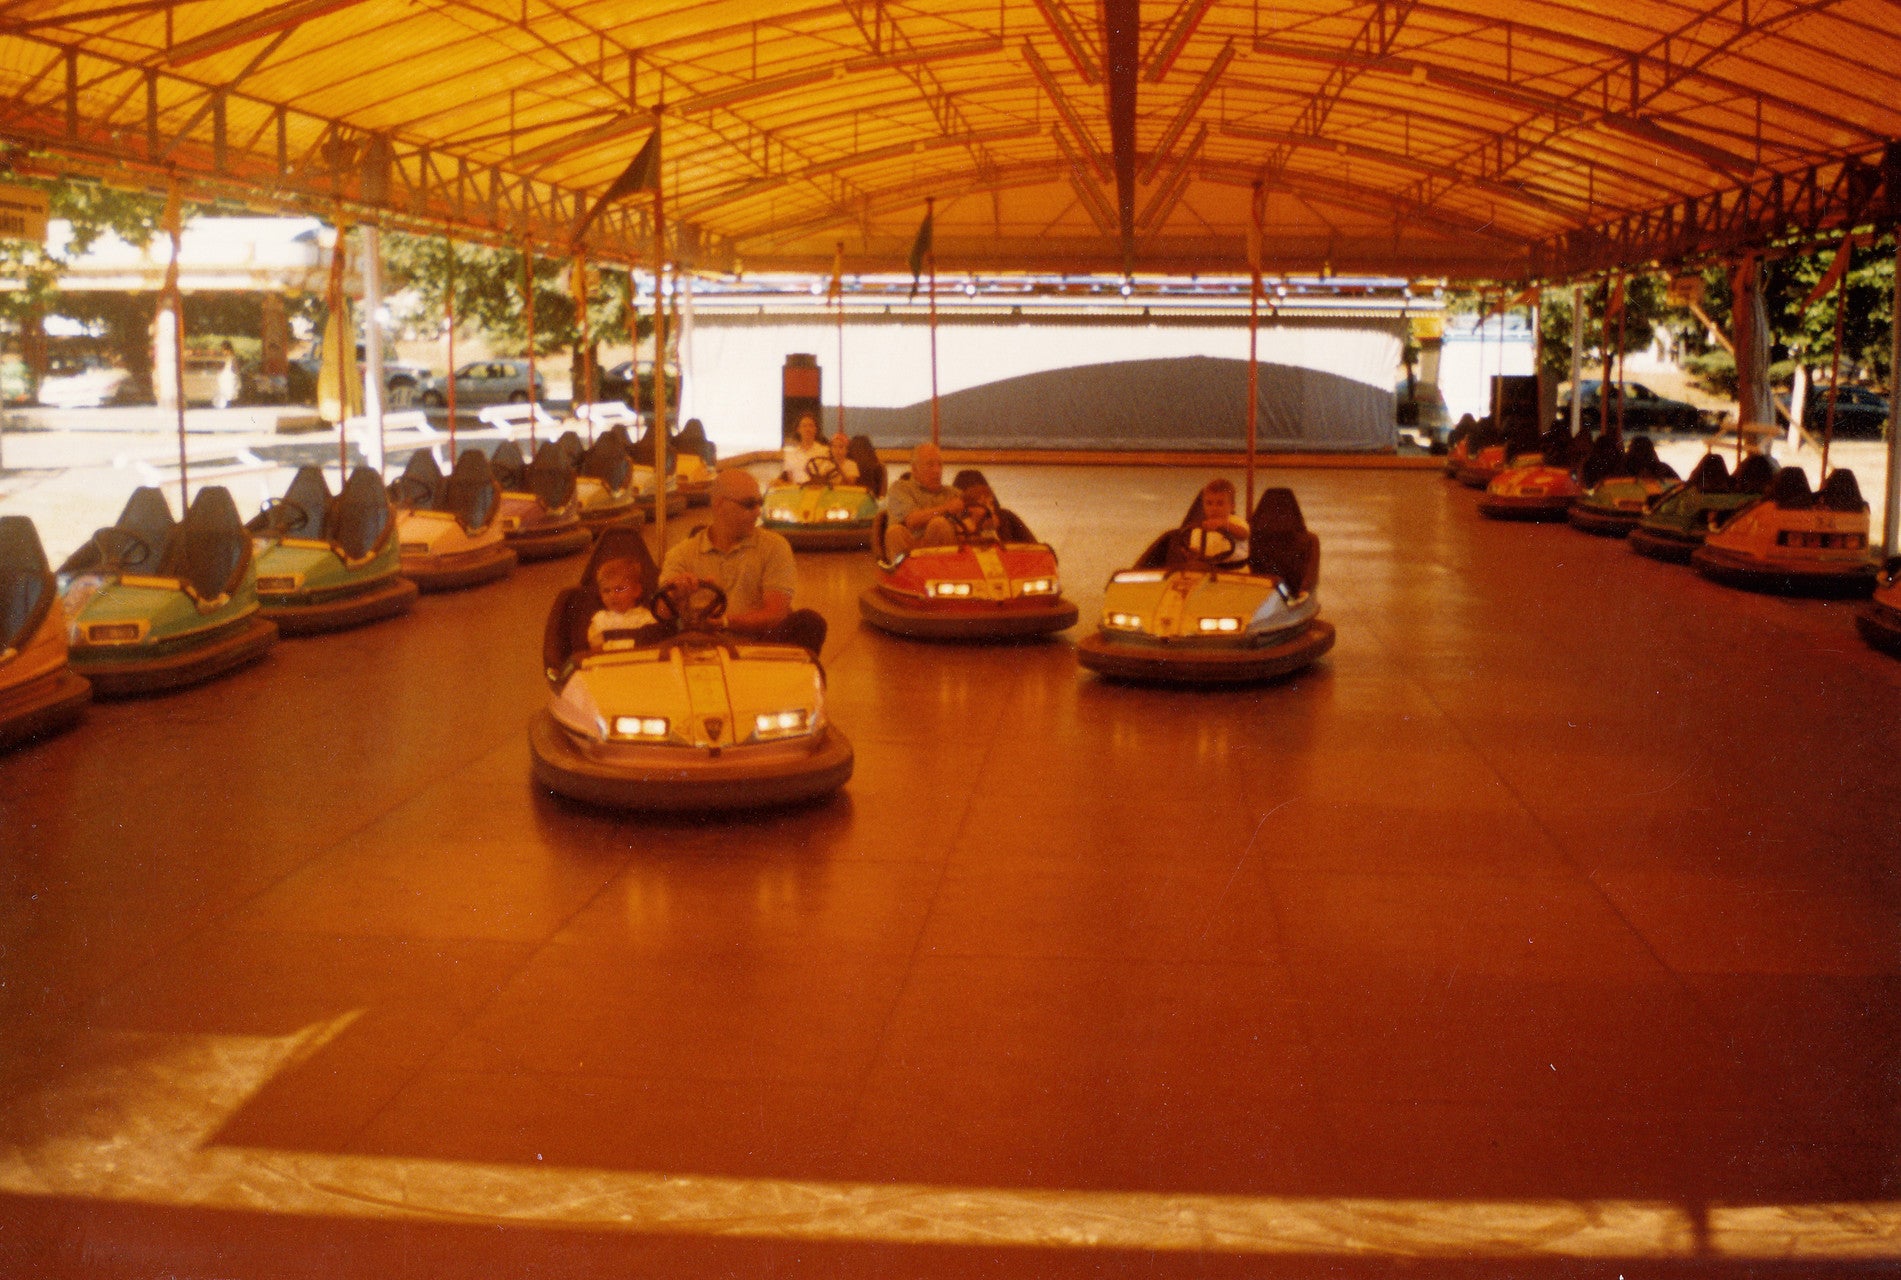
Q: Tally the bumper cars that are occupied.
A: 4